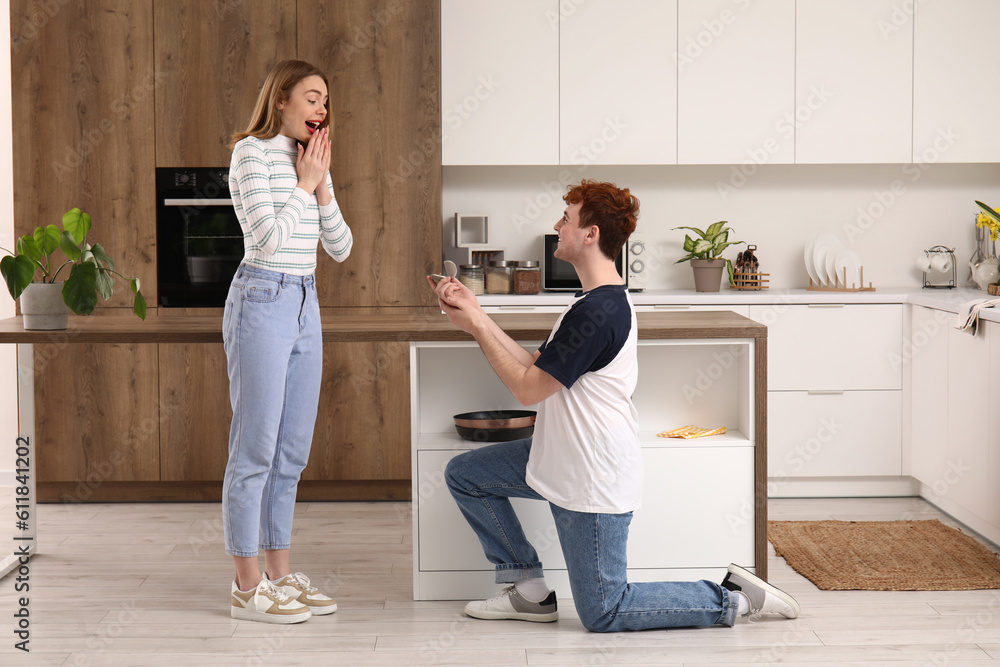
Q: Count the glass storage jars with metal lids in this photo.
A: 3